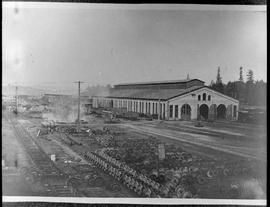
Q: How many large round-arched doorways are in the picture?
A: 3